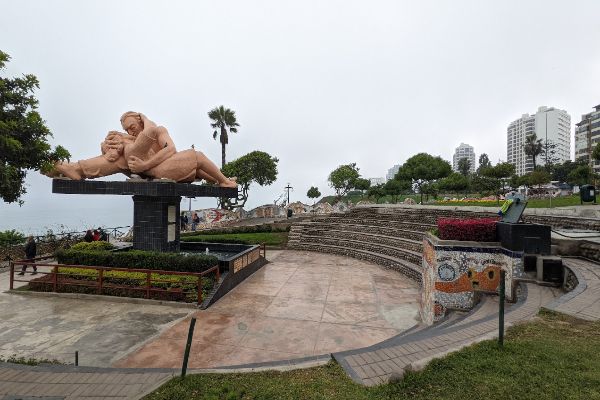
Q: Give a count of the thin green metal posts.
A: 3